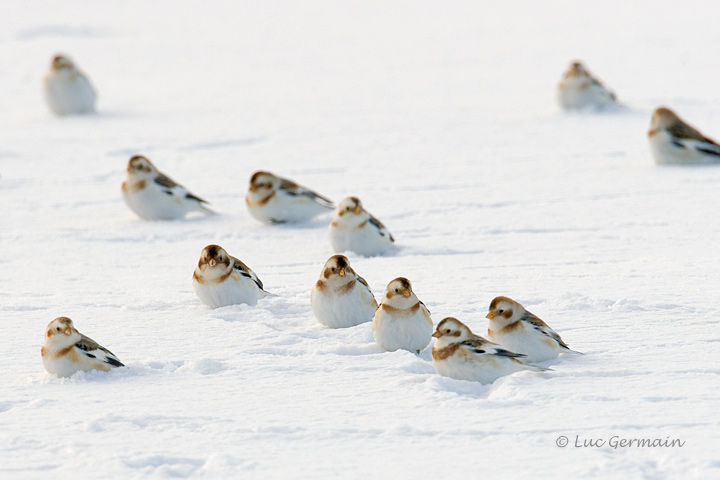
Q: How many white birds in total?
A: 12